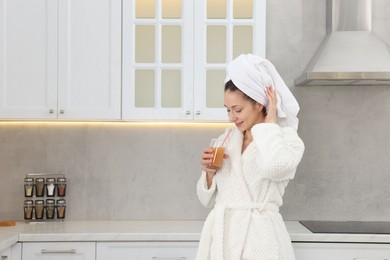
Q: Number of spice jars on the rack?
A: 8